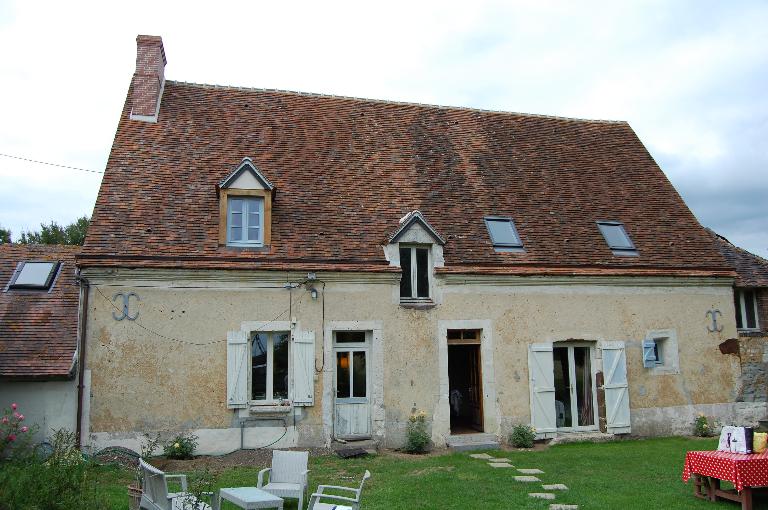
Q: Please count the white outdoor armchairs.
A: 3